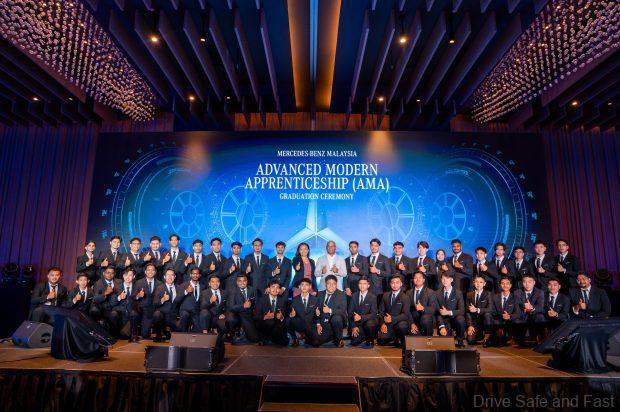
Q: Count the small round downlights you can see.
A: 12